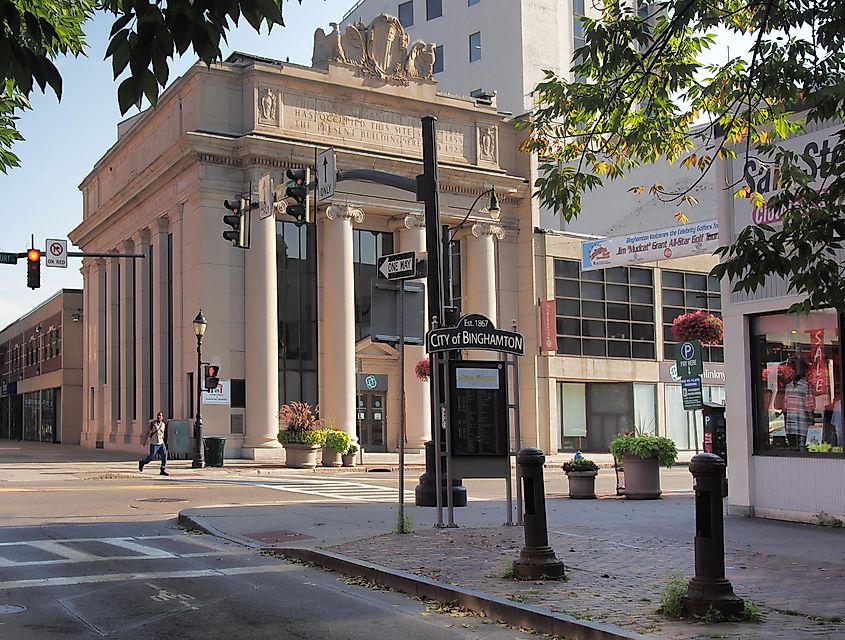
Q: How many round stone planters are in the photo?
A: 5